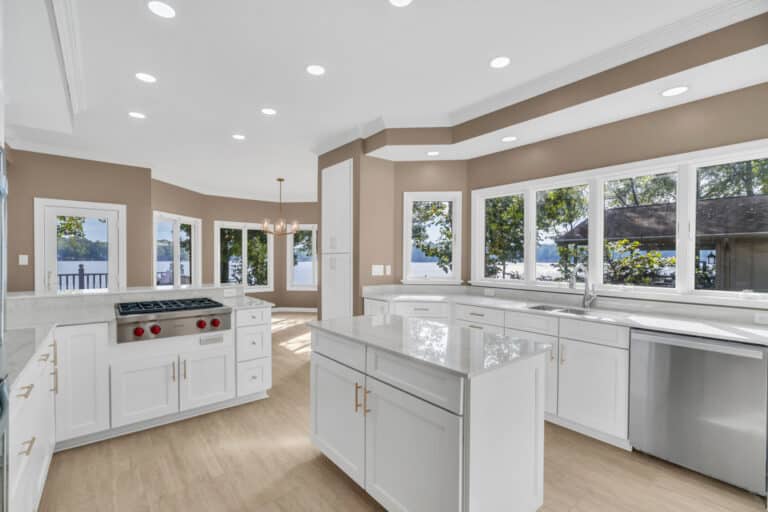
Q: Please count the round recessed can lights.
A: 11